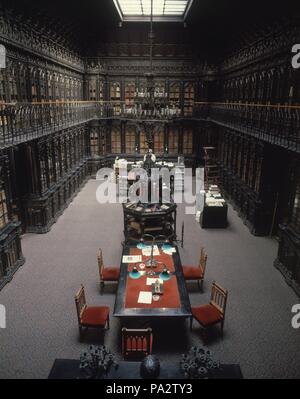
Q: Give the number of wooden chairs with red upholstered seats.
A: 5